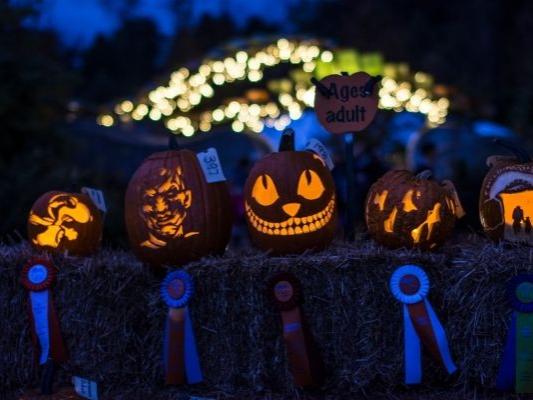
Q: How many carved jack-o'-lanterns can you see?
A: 5